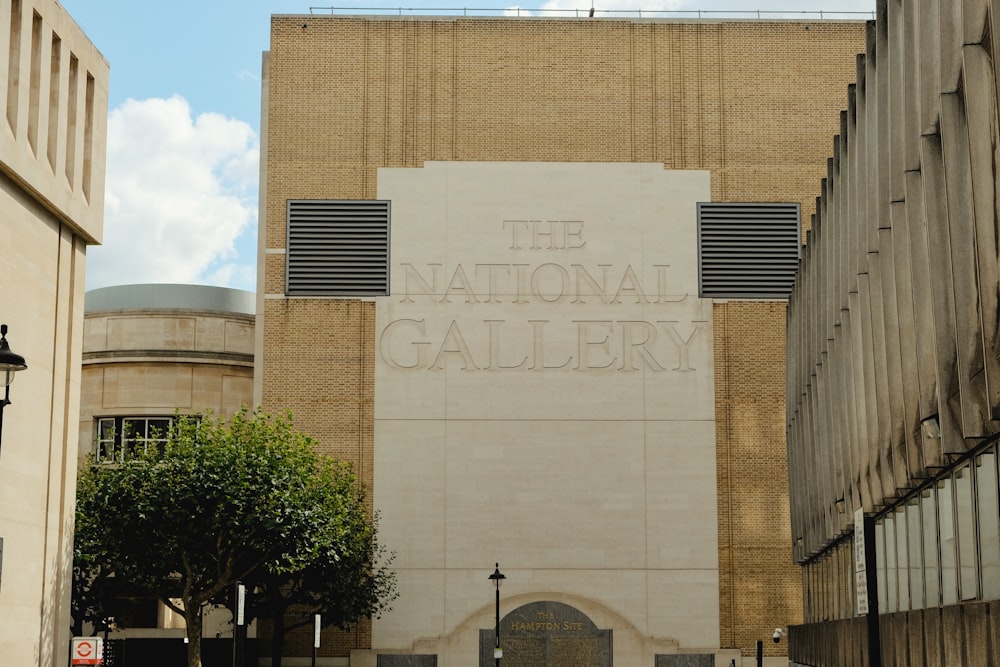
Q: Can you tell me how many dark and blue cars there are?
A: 0